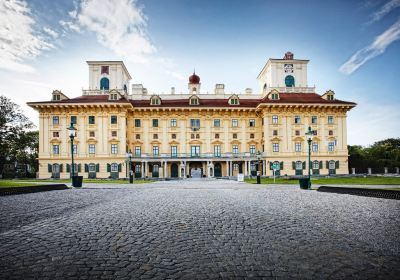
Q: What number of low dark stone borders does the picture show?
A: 2